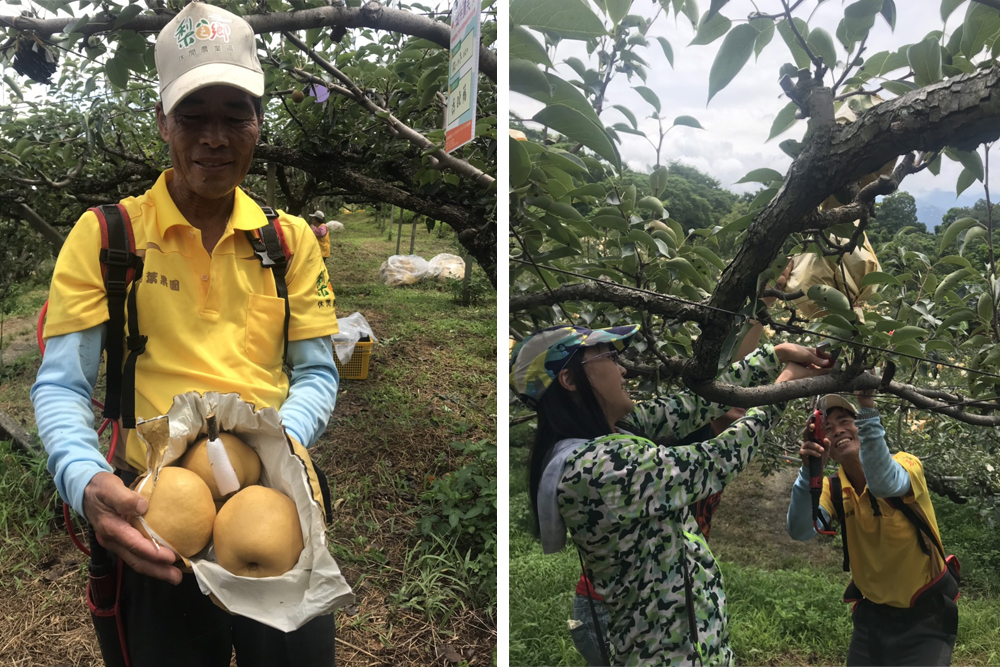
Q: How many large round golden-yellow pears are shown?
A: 3